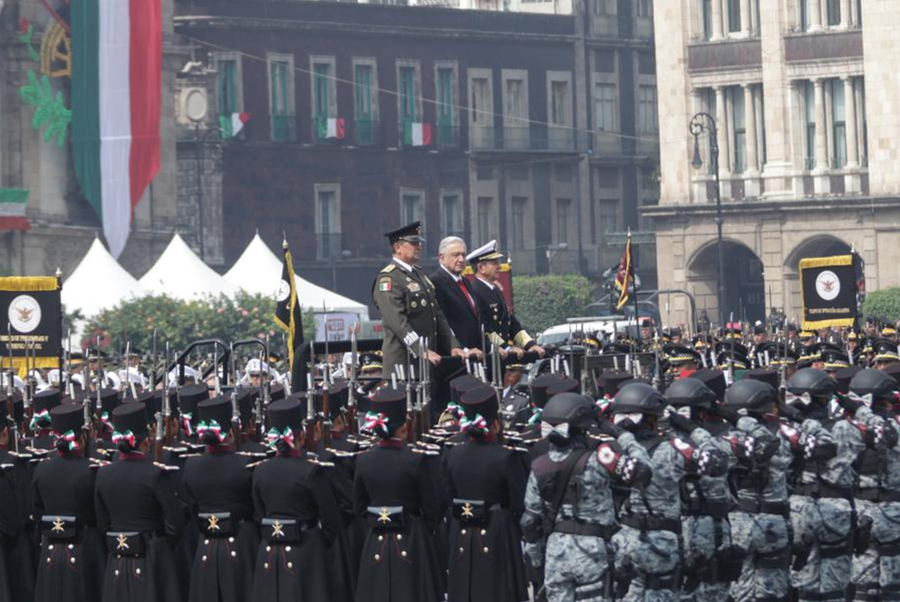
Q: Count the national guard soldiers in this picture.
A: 6